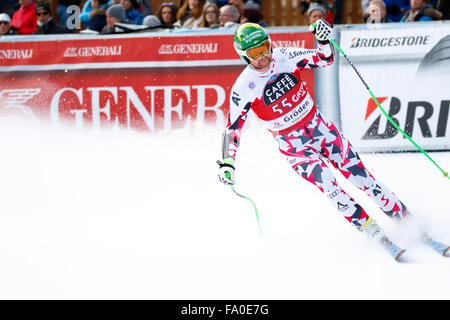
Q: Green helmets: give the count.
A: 1